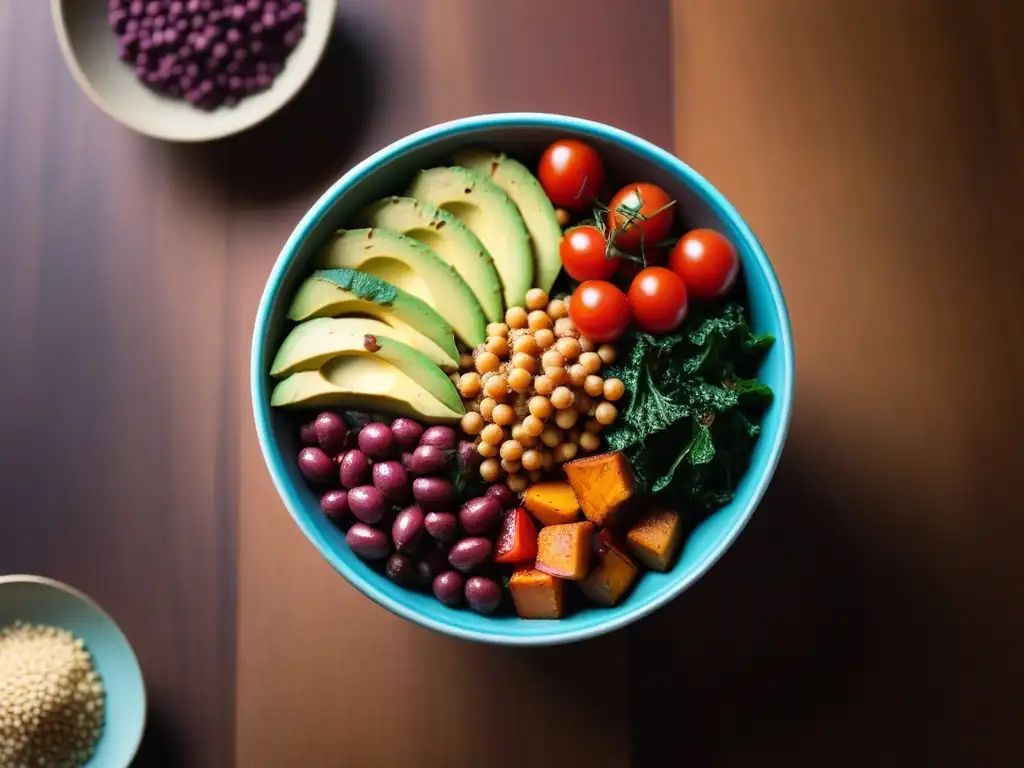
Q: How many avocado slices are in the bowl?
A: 7